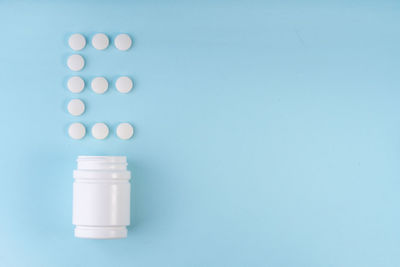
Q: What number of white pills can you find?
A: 11